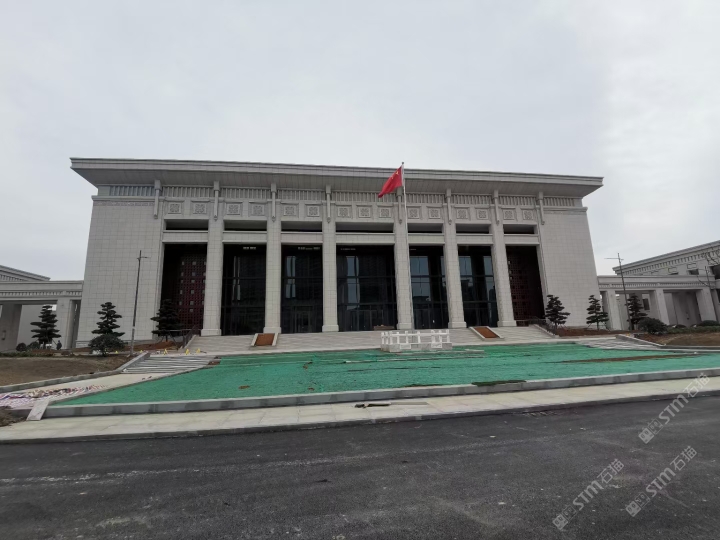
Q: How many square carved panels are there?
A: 15